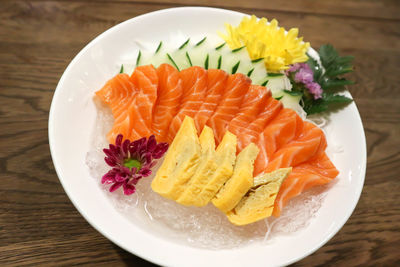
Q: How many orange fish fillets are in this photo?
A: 11